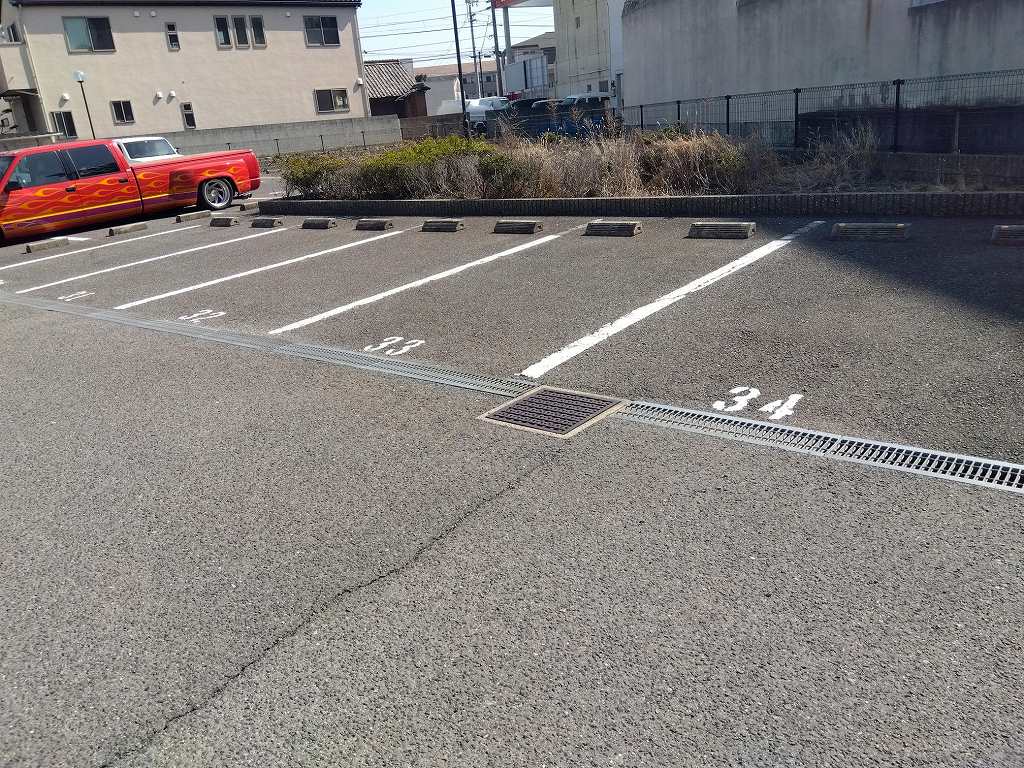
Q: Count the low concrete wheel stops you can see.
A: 14